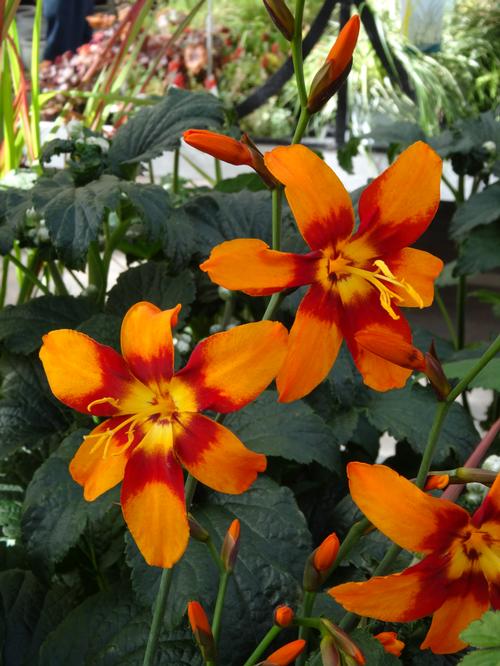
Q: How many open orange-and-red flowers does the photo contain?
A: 3